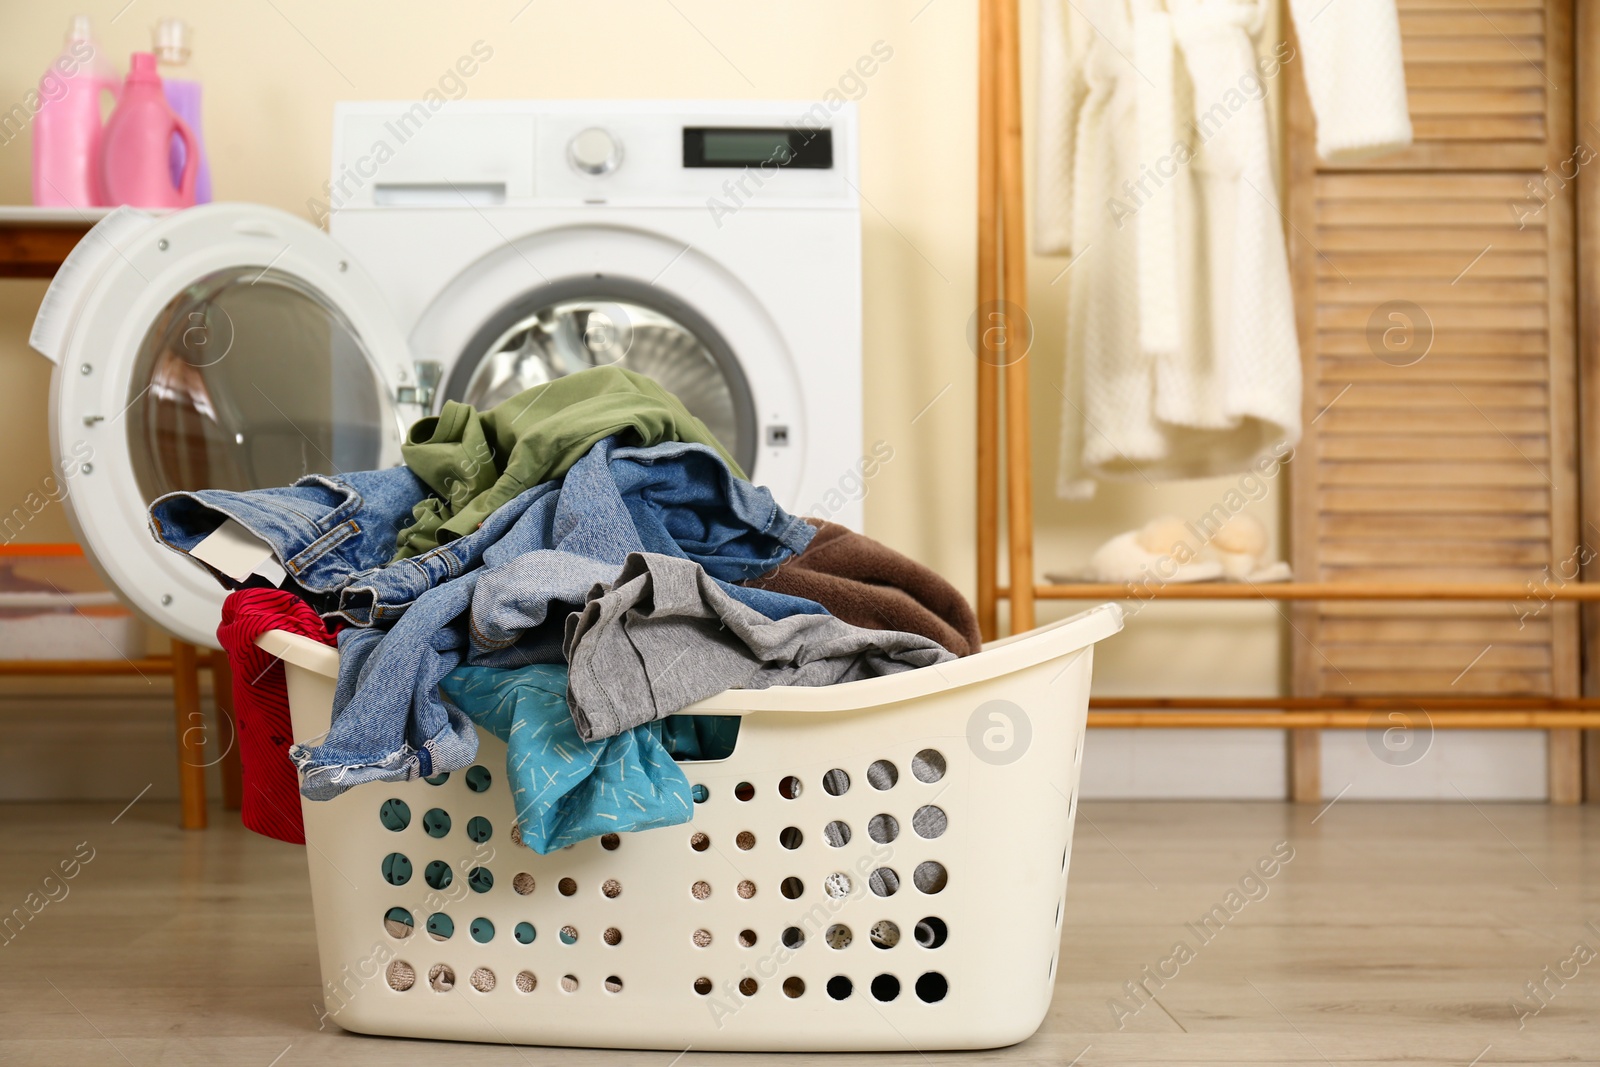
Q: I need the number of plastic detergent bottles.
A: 3